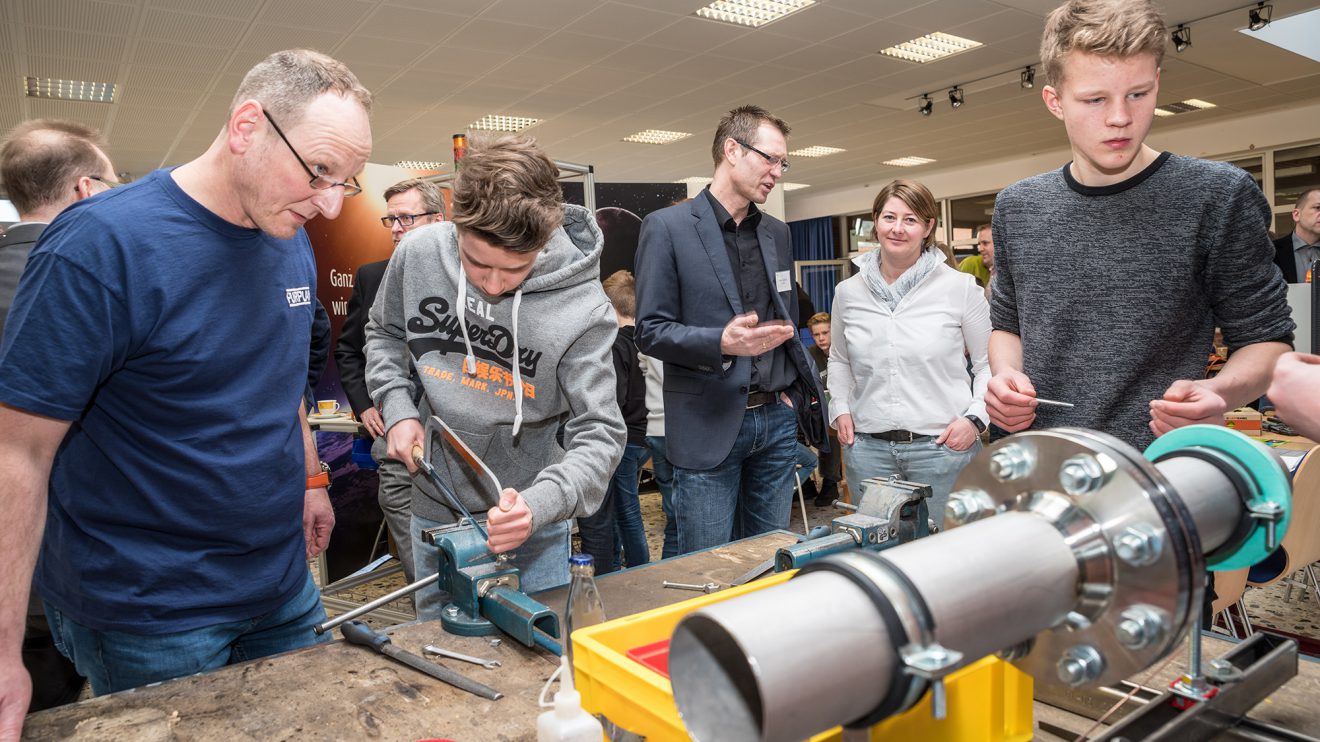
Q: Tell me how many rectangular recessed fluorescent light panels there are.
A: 11